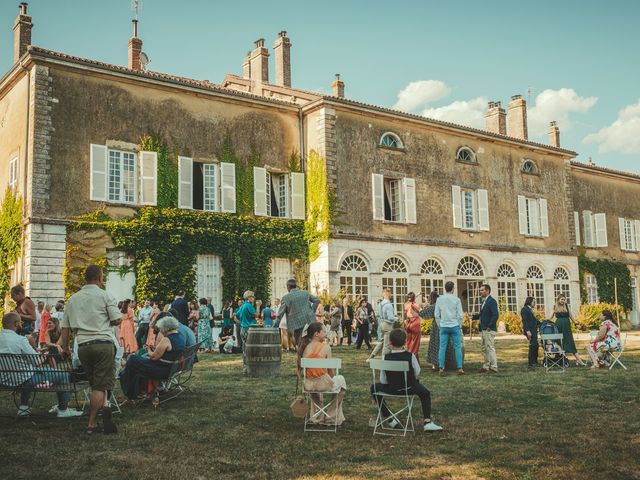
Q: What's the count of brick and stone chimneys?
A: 9